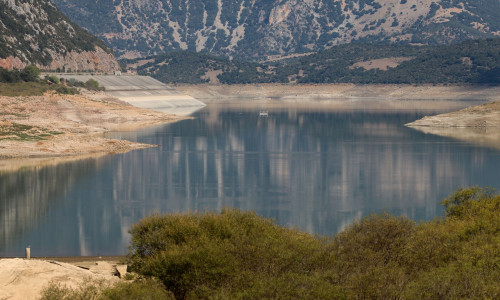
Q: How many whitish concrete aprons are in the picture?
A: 1